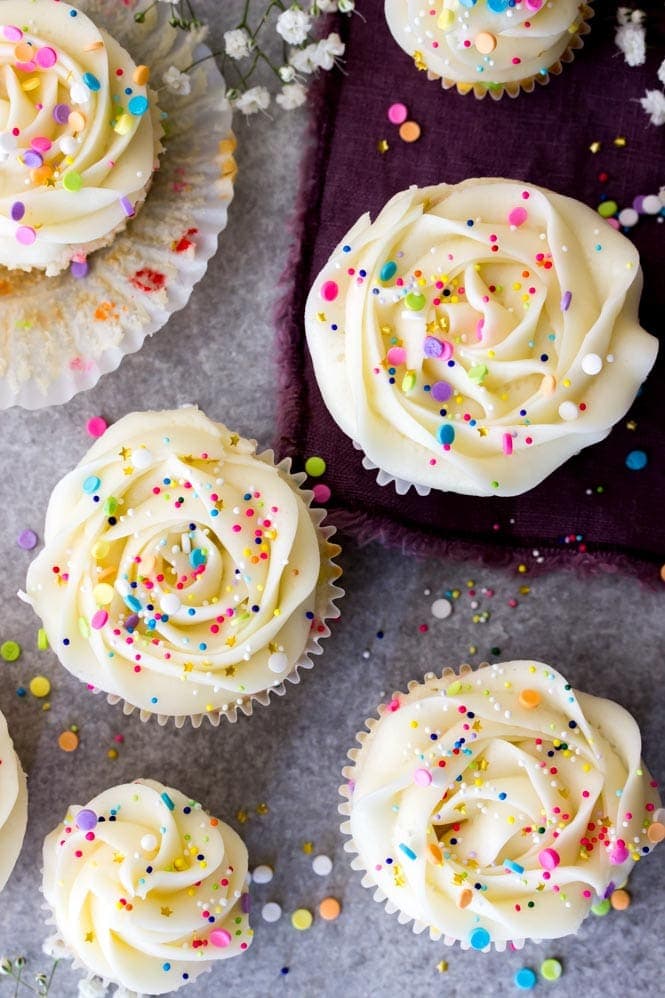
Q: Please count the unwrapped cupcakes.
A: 1